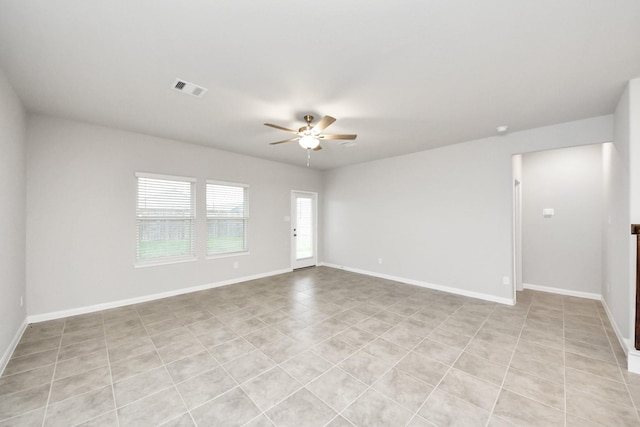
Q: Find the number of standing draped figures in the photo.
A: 0